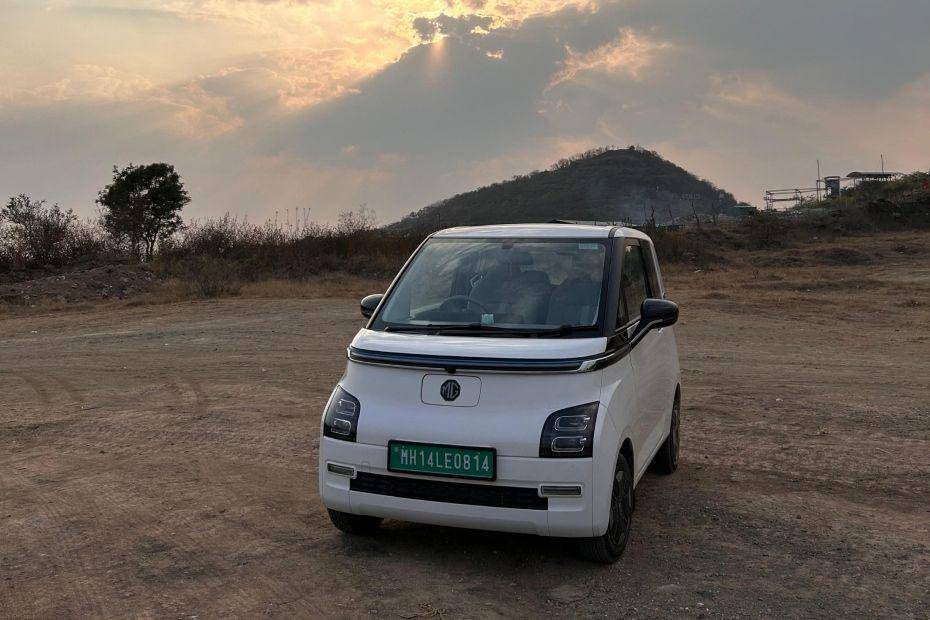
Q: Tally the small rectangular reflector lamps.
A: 2